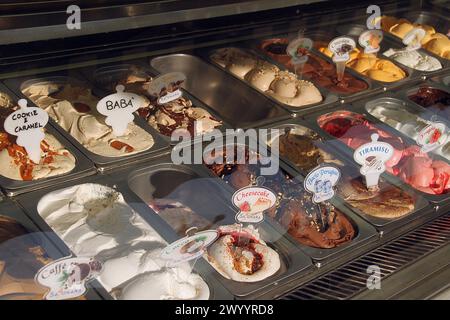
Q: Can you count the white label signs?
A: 13